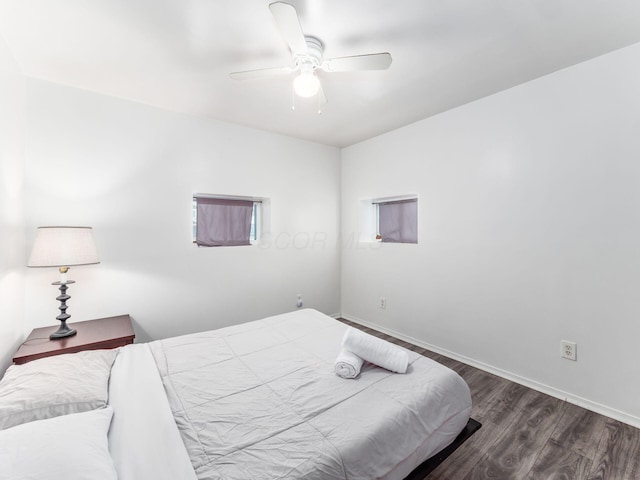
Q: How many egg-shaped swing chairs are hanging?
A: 0